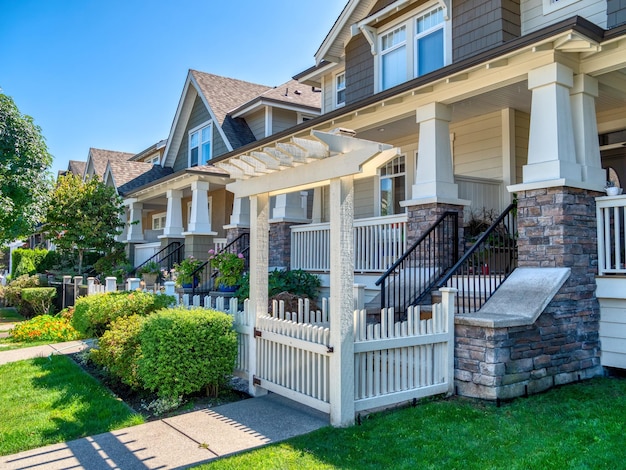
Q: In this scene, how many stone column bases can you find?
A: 4